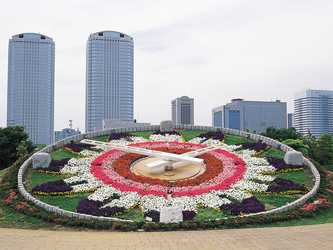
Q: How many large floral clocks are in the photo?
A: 1